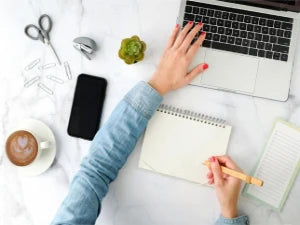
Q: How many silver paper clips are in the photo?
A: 6